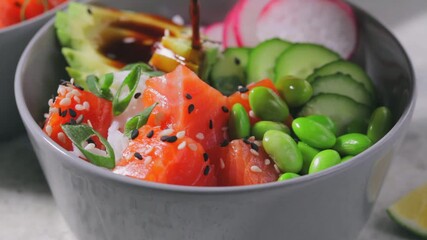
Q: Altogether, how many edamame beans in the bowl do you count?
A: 13